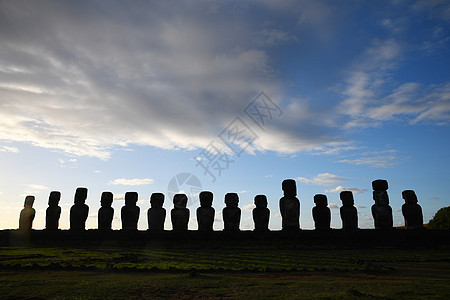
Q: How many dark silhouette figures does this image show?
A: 15